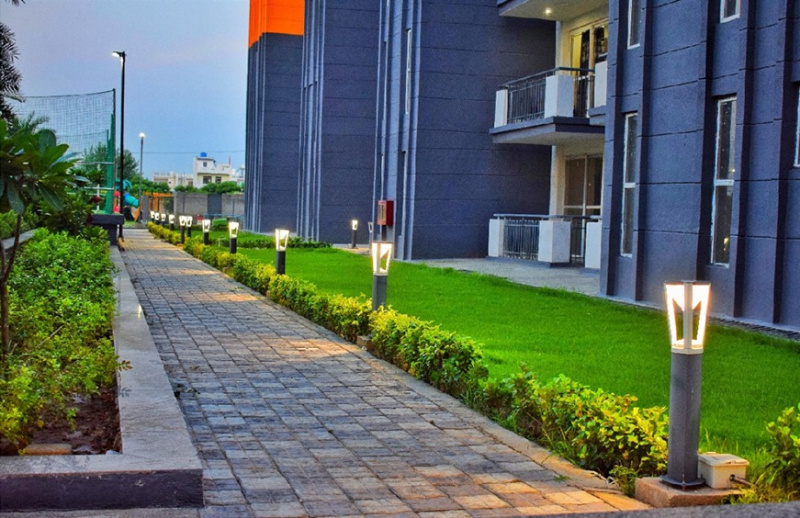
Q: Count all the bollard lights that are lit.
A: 12